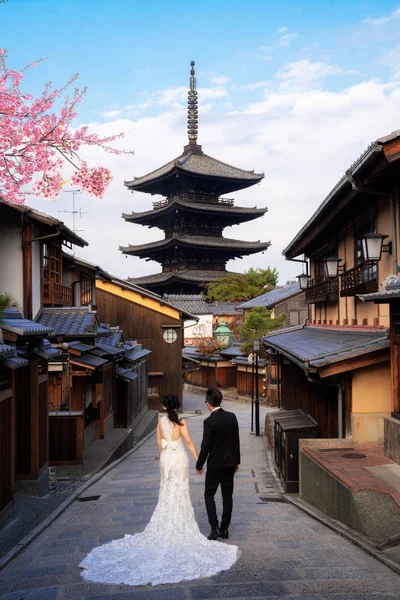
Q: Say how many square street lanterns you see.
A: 3